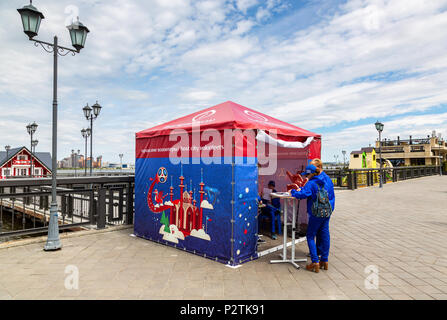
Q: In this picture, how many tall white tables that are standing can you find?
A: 1